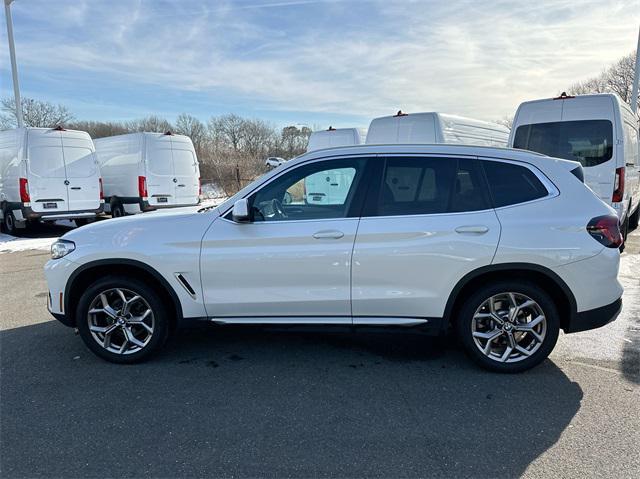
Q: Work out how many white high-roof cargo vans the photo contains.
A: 5